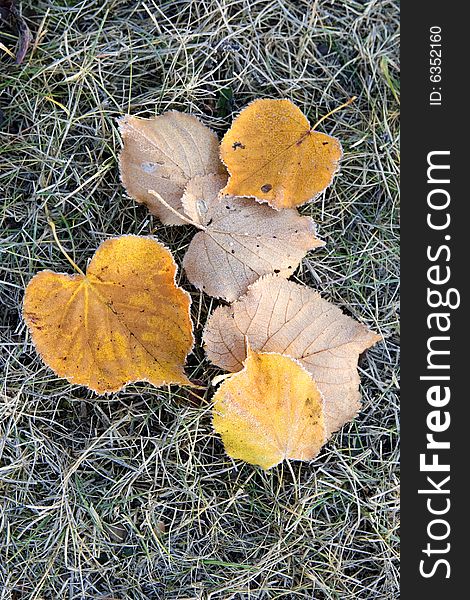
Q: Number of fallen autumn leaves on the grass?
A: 6